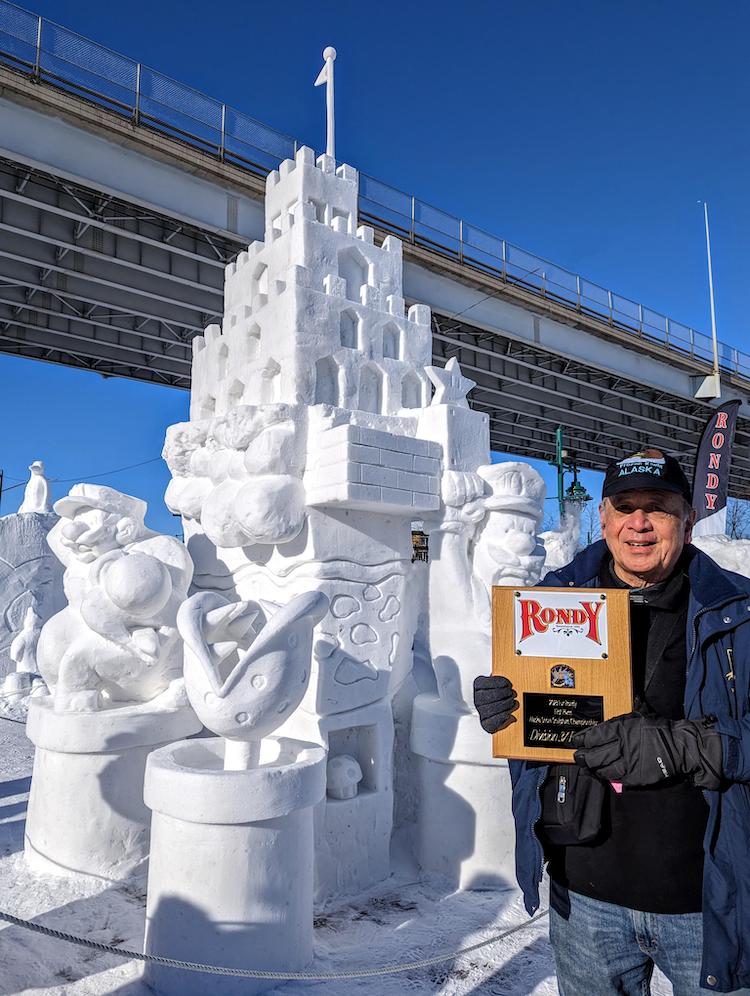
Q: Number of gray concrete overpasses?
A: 1